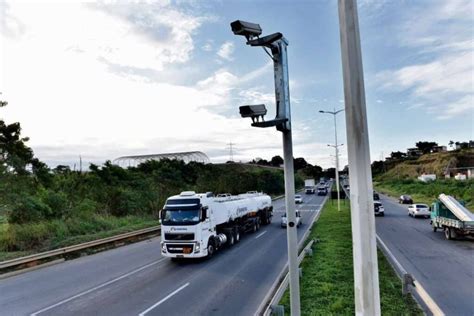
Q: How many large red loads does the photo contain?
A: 0